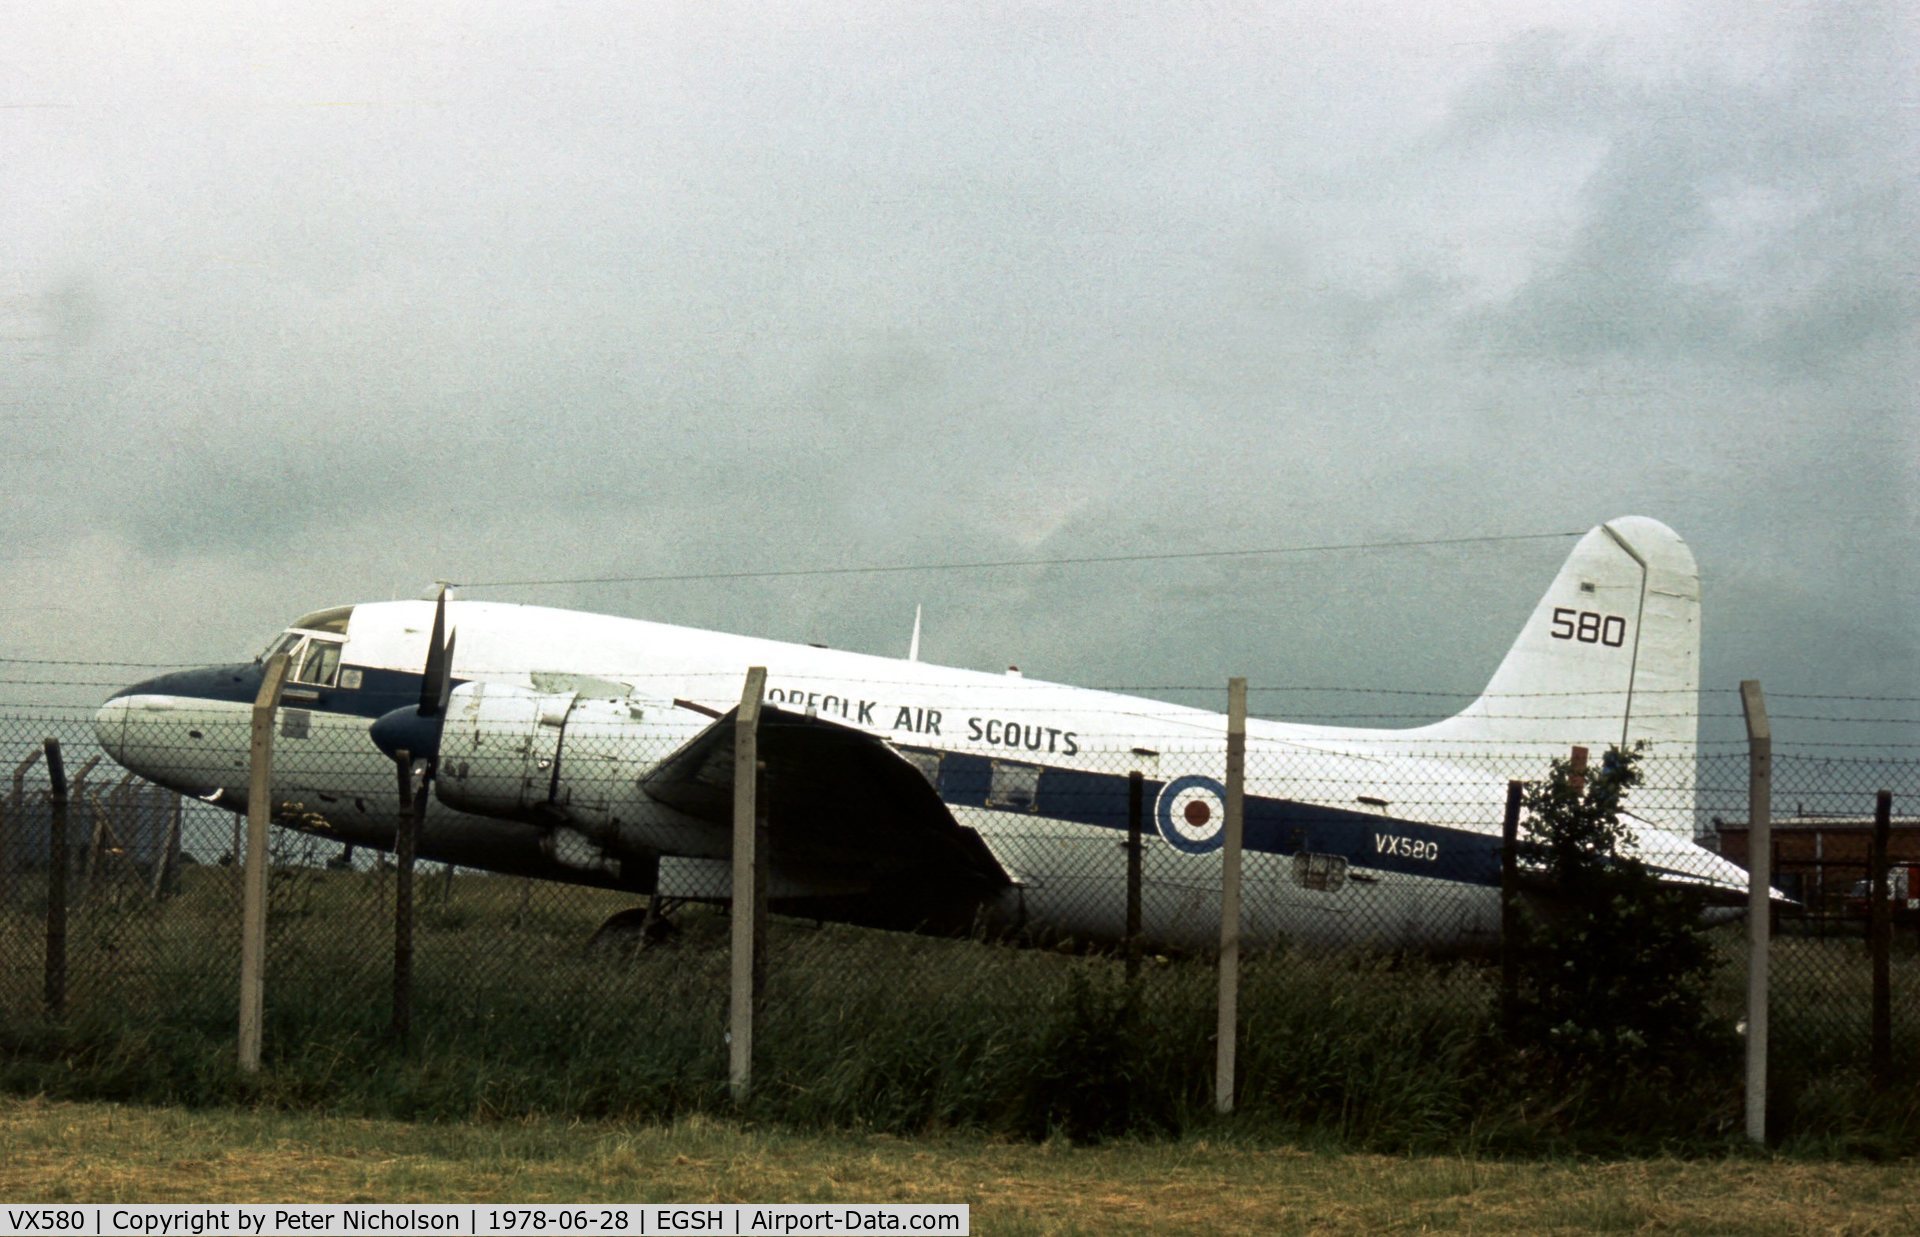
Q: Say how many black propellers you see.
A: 1